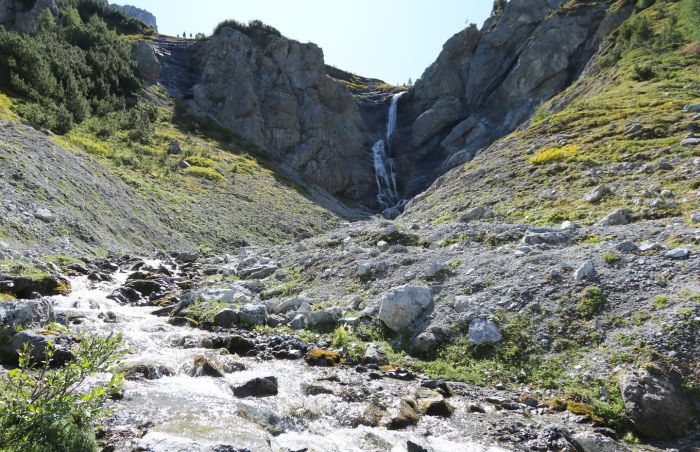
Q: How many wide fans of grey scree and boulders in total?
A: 2